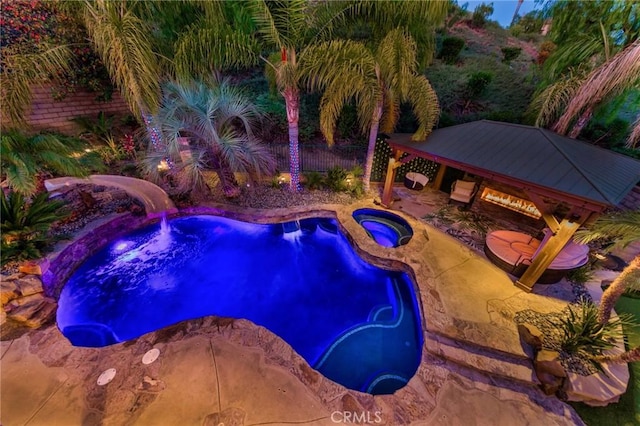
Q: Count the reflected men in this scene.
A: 0